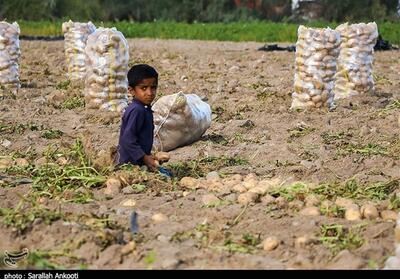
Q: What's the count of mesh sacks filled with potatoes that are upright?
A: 5